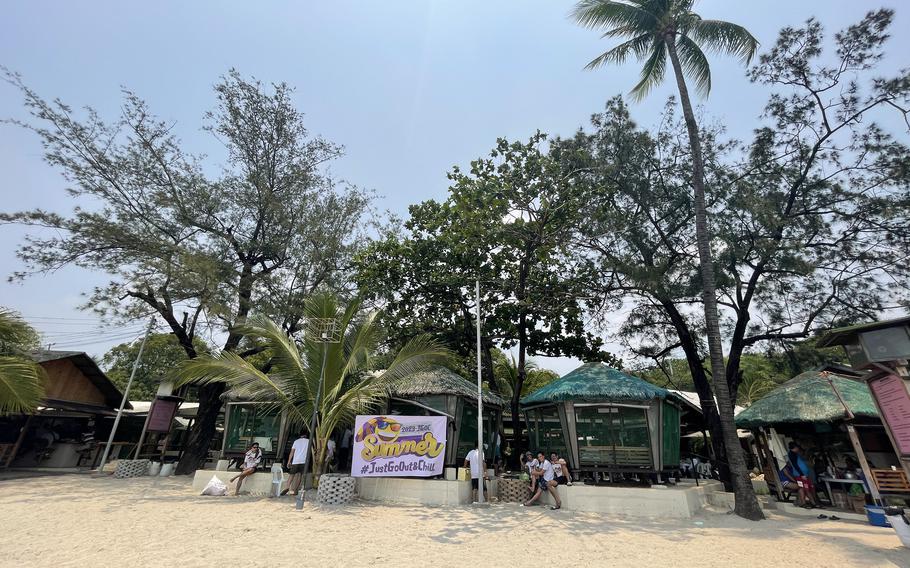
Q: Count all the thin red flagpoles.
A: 0